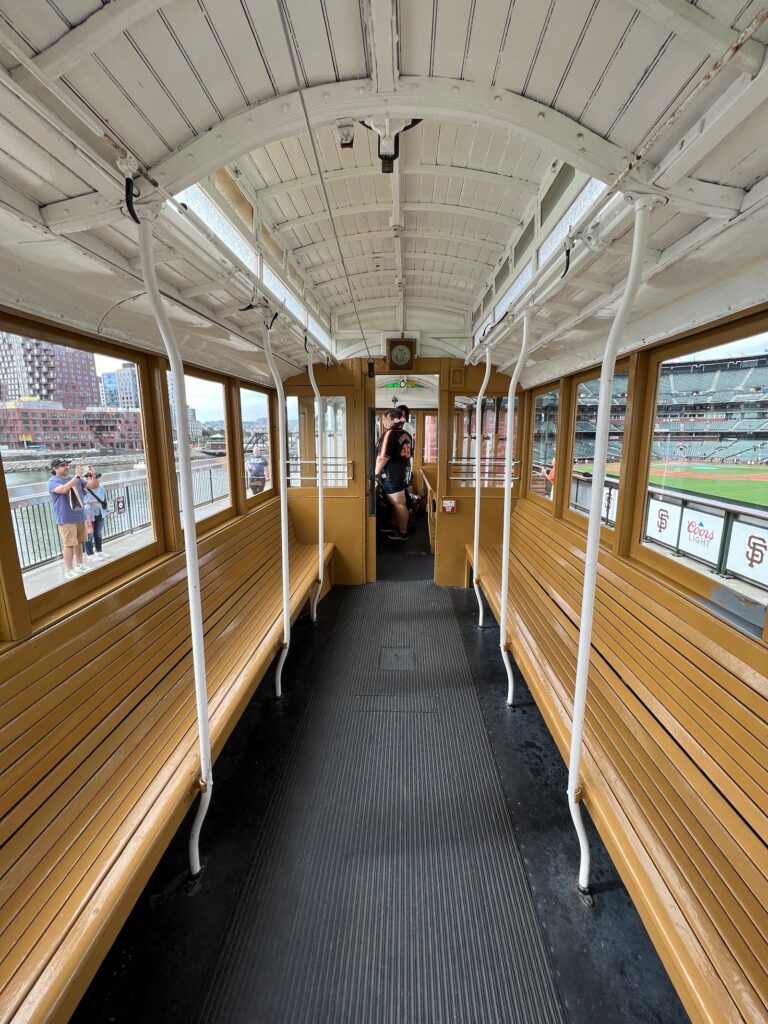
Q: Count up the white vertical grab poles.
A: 6